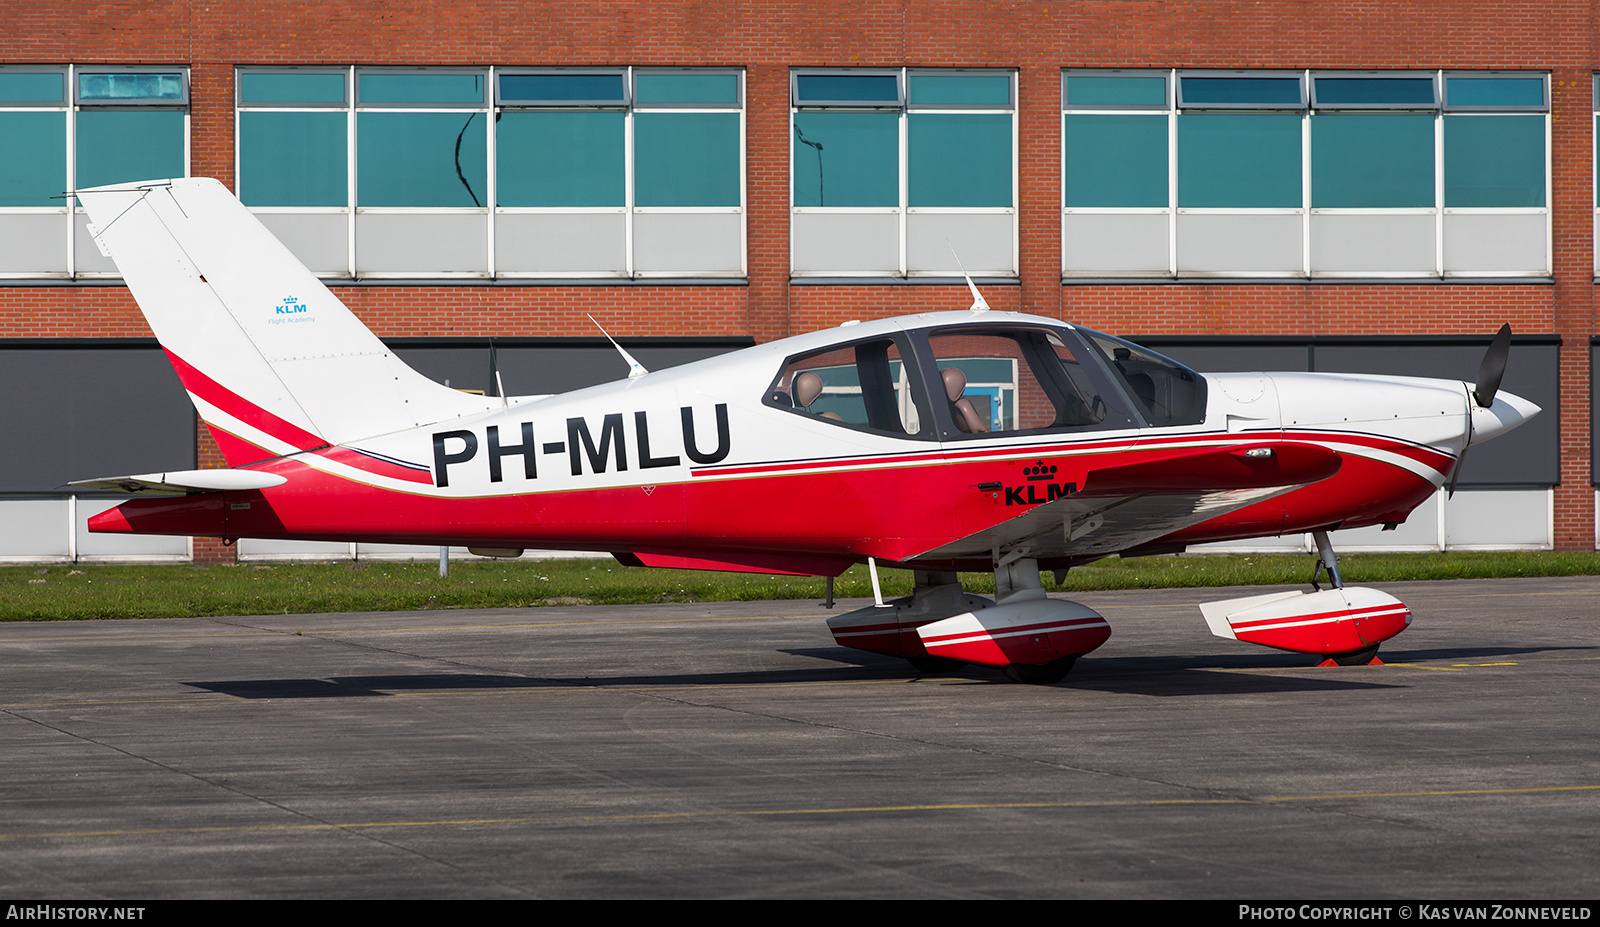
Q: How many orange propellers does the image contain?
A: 0